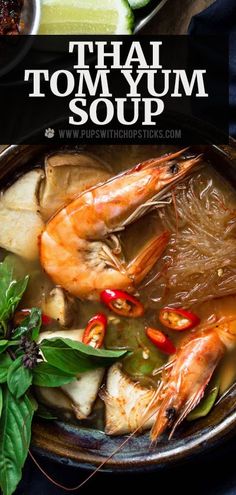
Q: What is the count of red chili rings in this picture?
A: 4